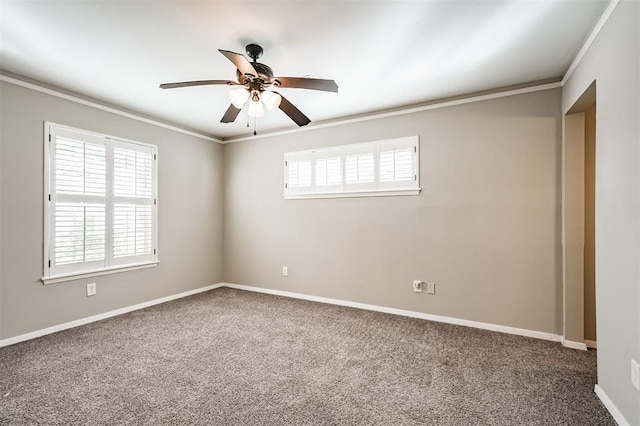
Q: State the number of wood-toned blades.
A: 5